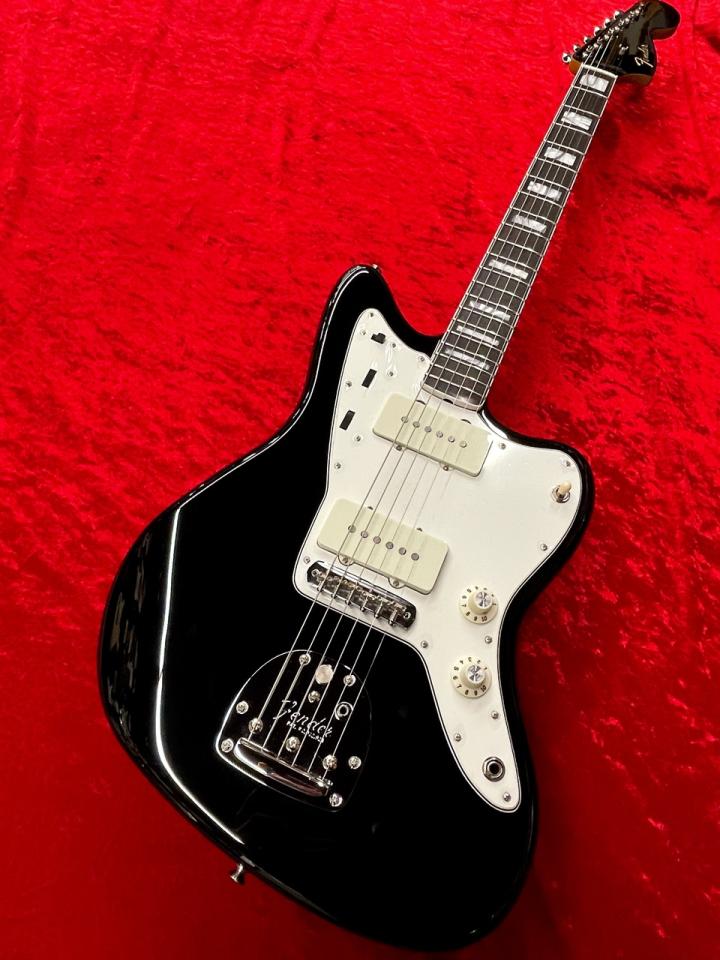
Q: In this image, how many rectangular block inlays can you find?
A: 9